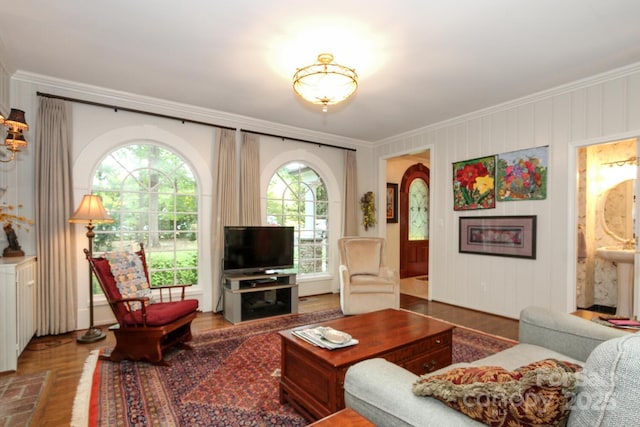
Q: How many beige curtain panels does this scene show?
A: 4